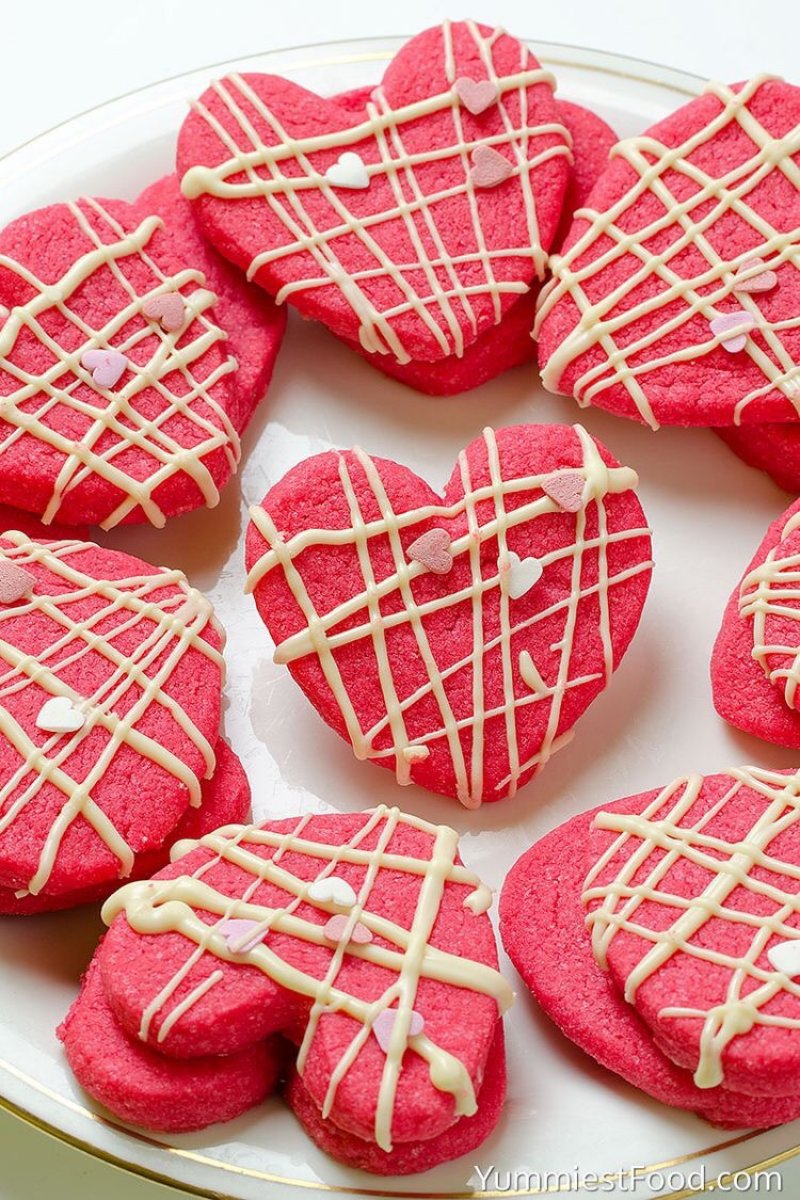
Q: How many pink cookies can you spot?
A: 15